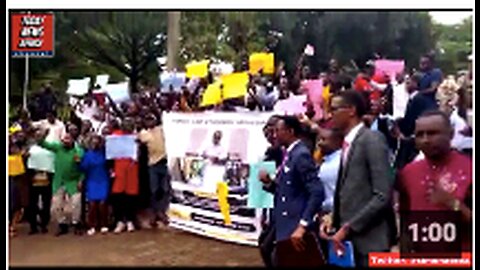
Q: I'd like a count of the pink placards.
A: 3